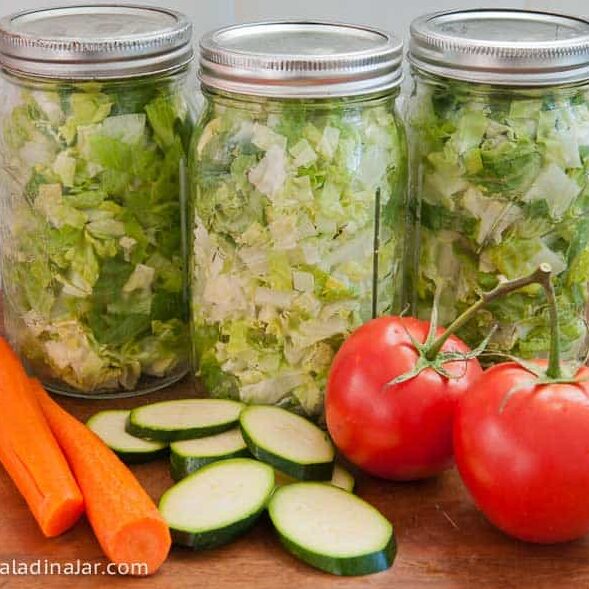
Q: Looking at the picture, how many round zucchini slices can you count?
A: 7